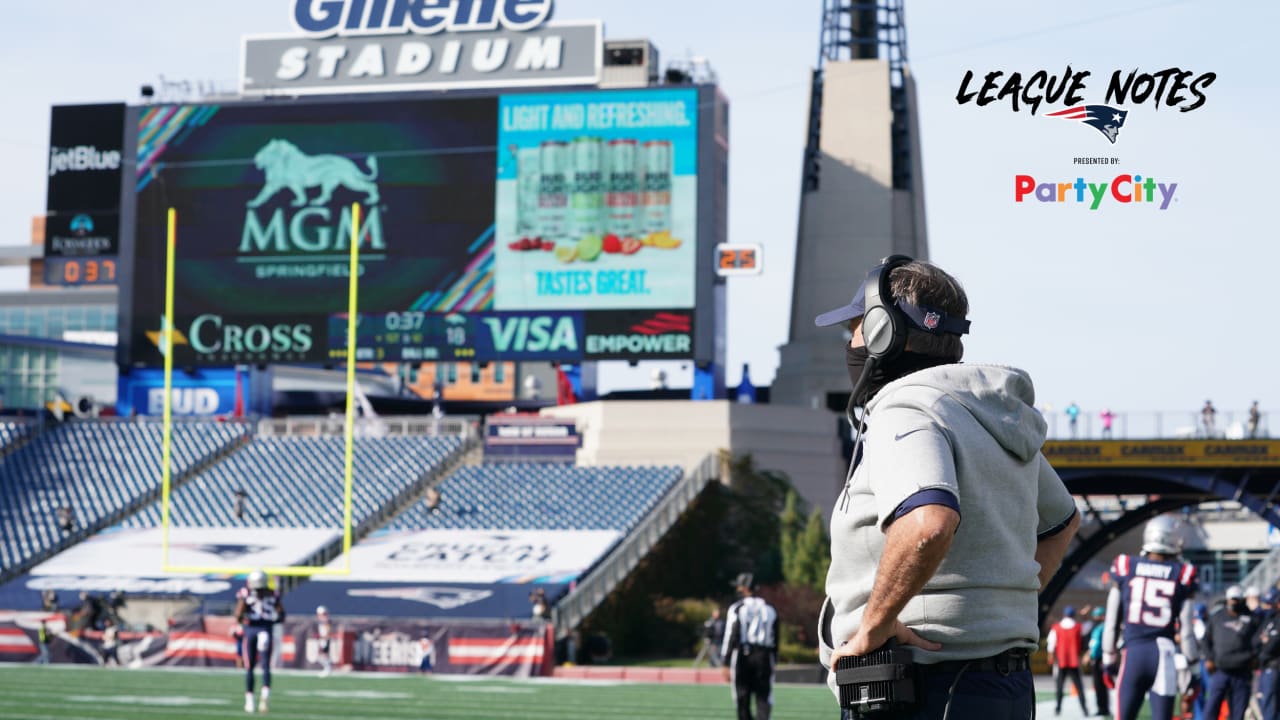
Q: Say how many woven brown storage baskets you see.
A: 0